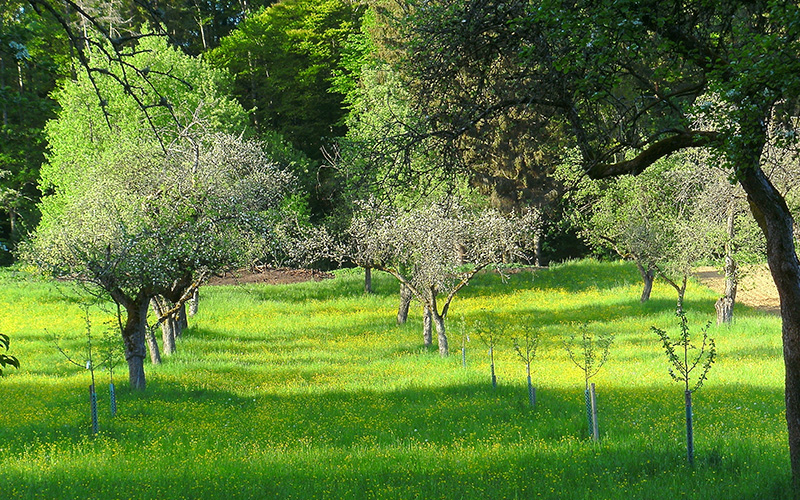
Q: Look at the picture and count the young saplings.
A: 7